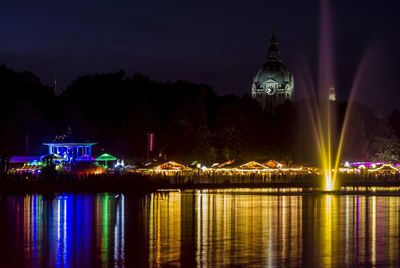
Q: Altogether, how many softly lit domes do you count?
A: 1